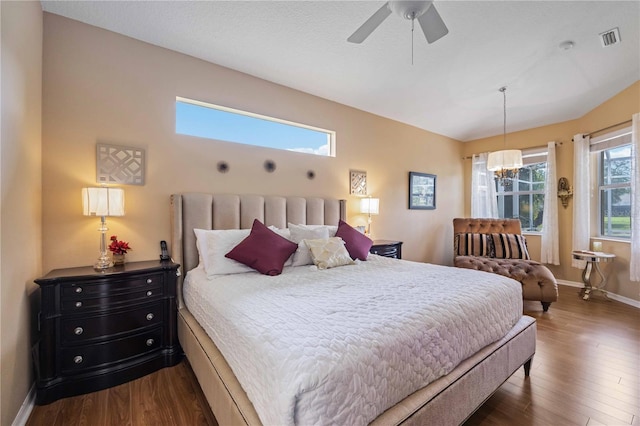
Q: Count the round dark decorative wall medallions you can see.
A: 3